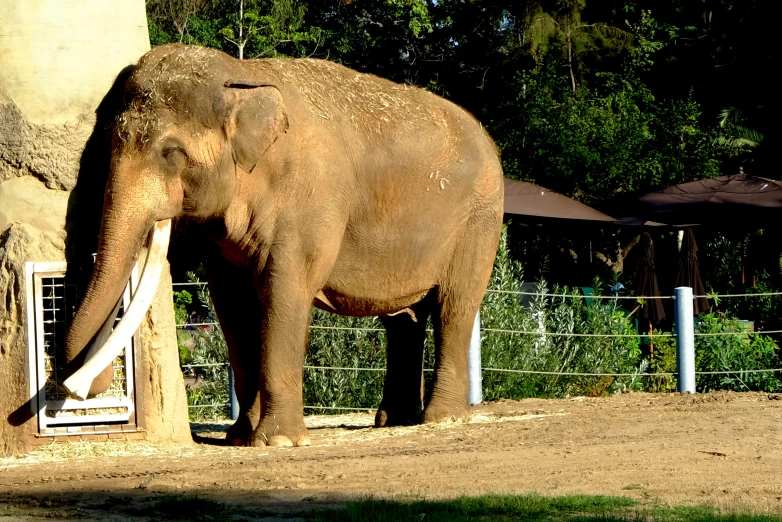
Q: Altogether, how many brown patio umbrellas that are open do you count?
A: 2